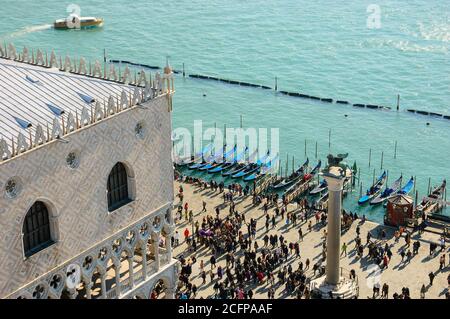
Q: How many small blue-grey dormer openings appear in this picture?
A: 3